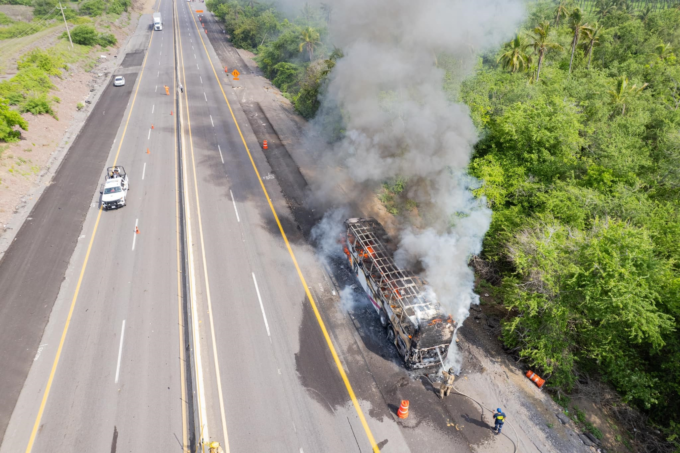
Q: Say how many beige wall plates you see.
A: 0